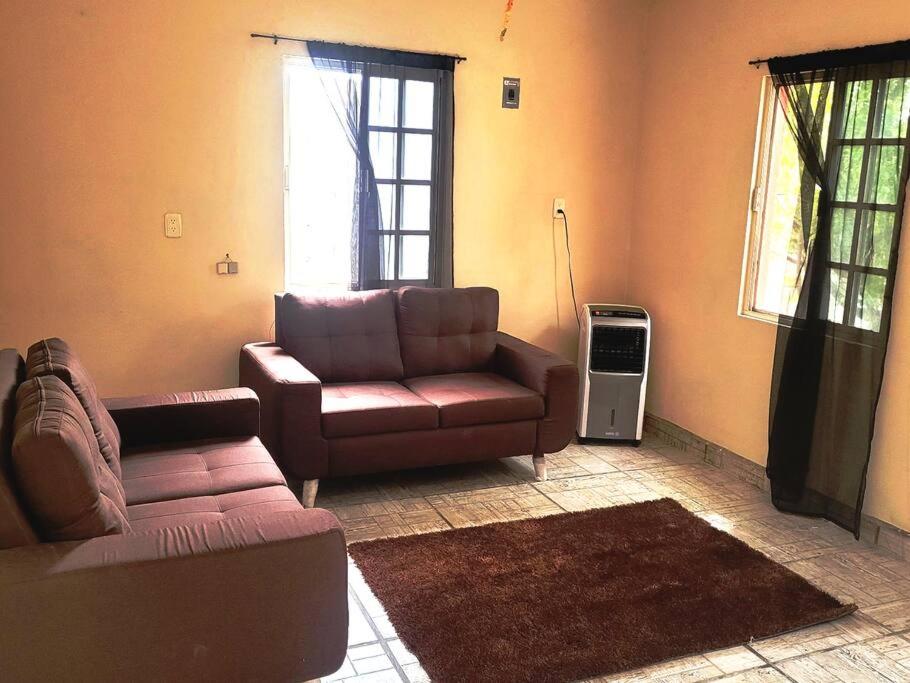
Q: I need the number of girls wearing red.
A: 0